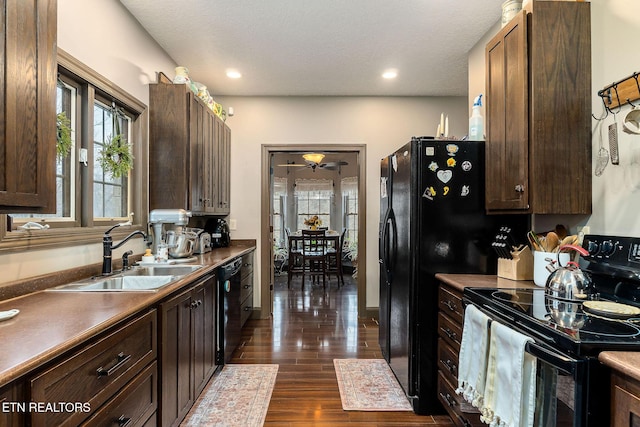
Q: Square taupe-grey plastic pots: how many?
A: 0